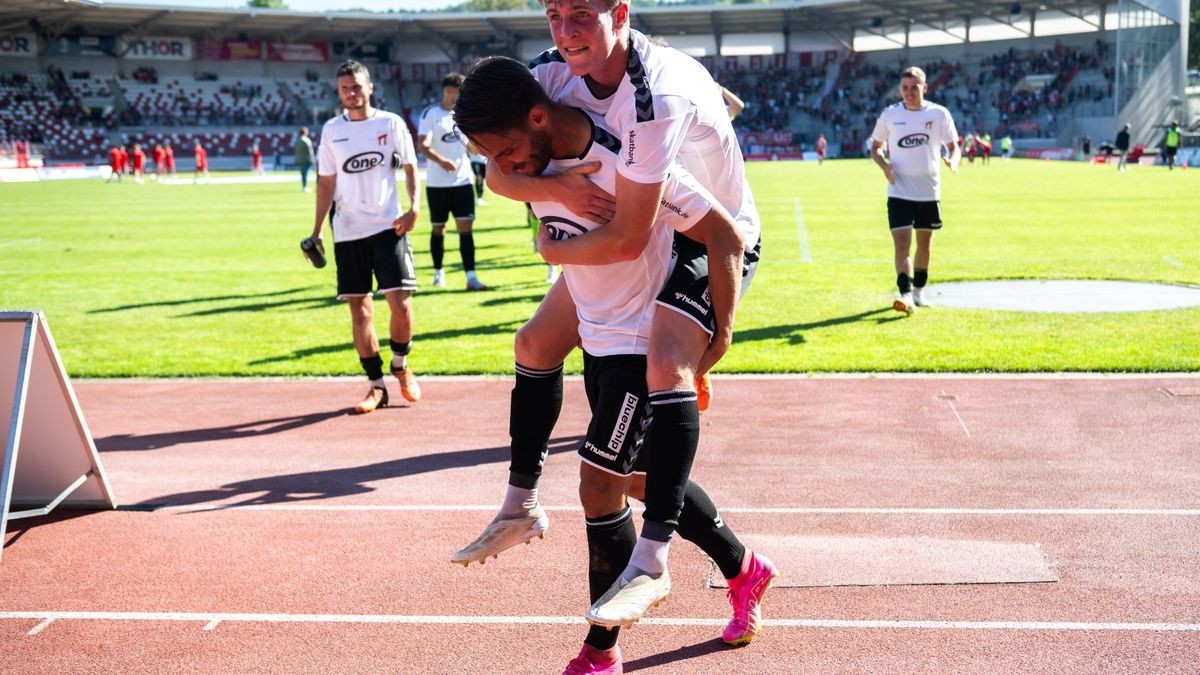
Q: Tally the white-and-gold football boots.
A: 2